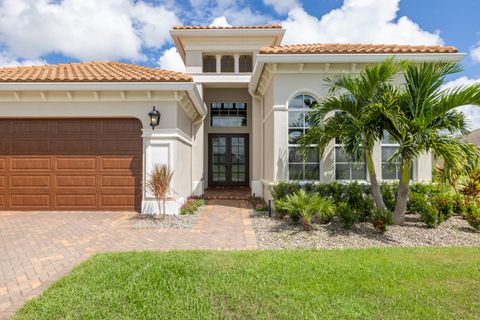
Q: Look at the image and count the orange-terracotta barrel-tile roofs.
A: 3